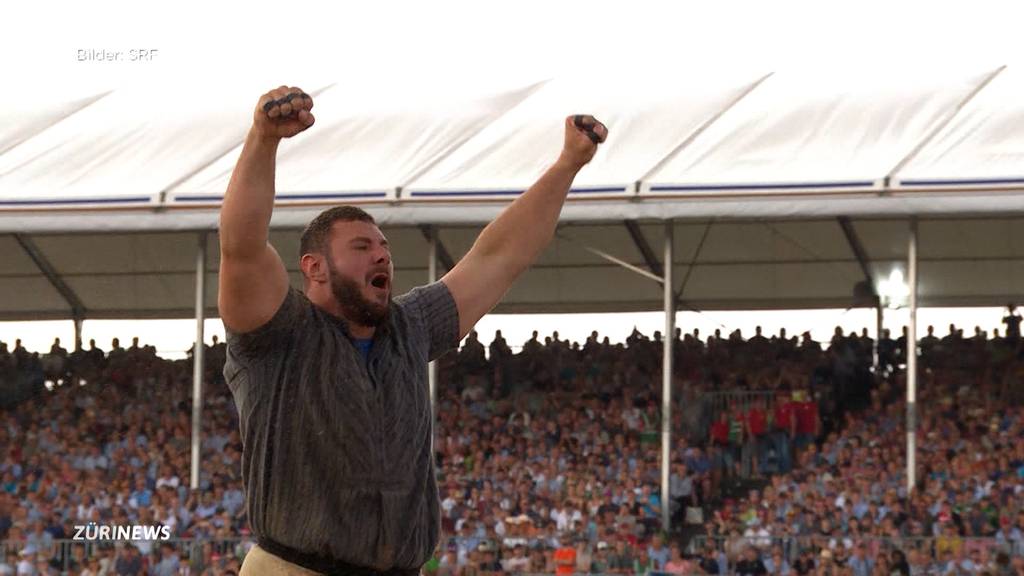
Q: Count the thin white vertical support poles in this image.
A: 4